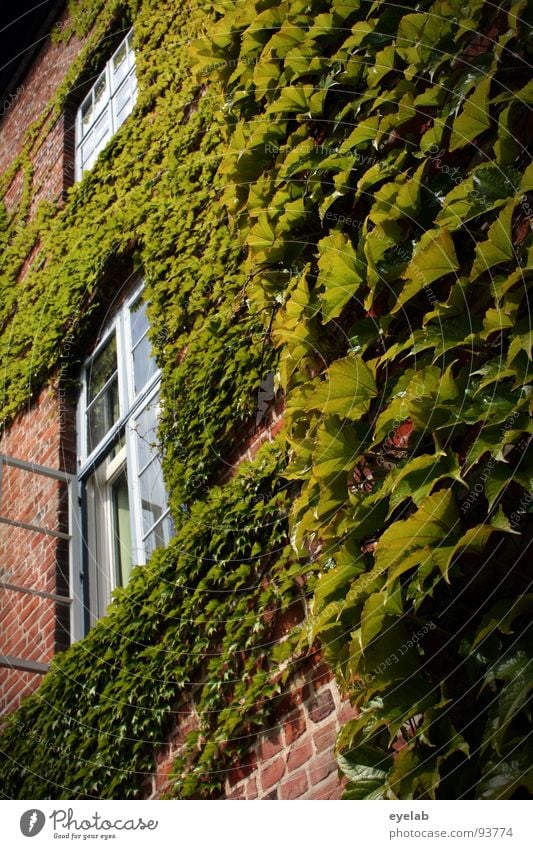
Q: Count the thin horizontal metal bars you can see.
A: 4